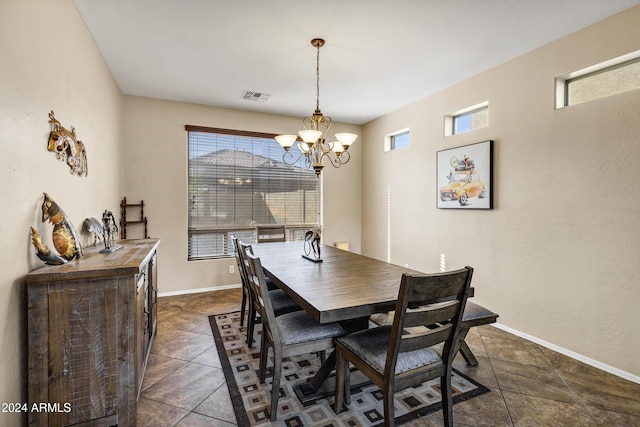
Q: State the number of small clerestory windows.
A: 3